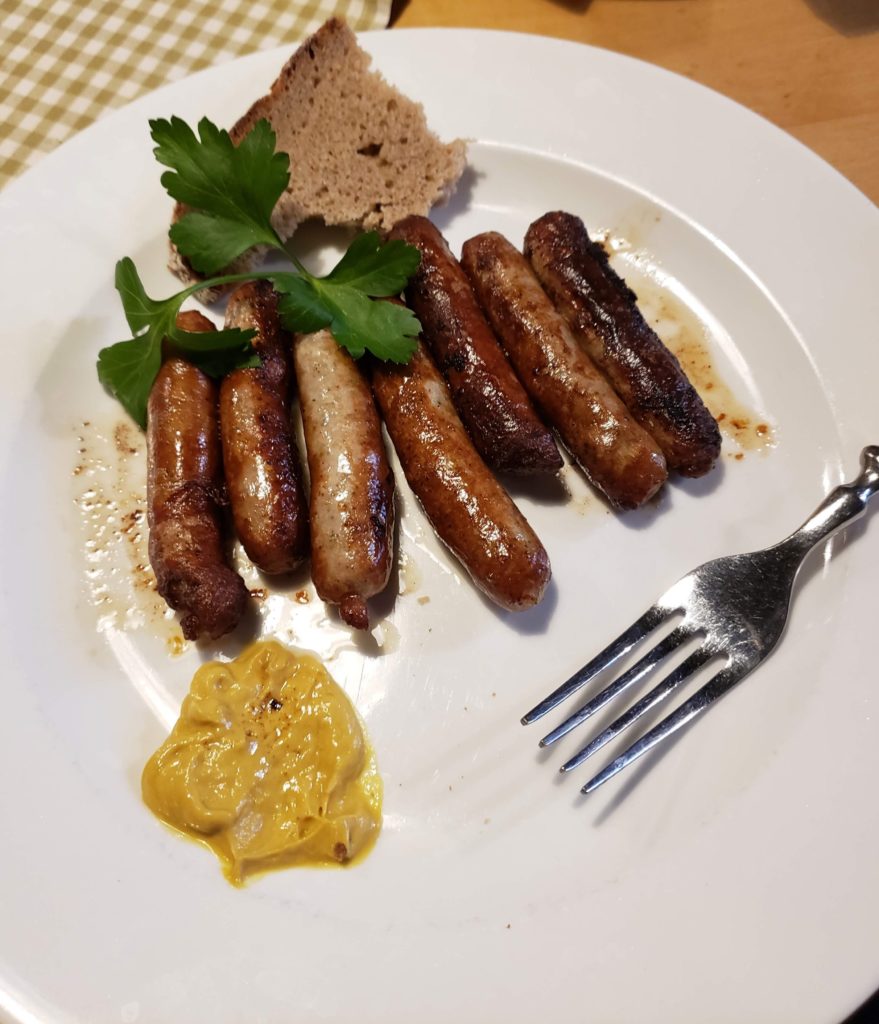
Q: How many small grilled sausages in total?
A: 7